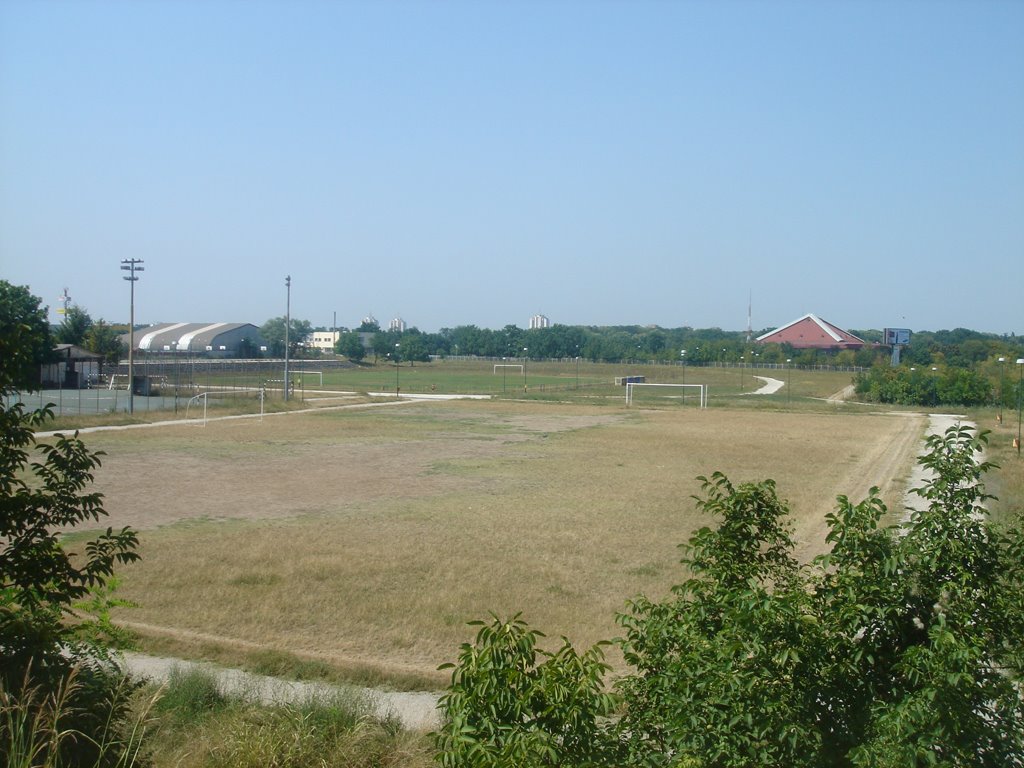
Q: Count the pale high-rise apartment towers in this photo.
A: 3